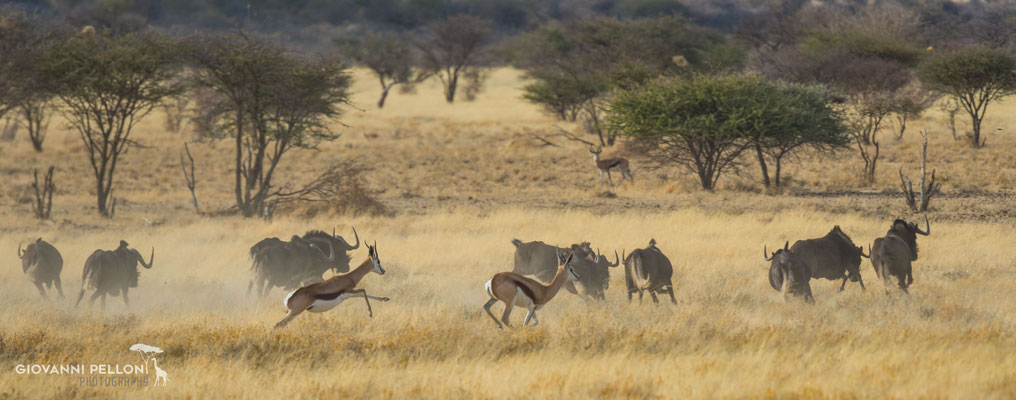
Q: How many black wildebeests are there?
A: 10